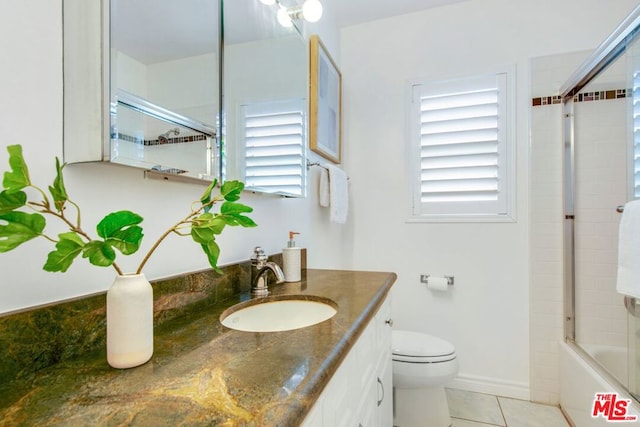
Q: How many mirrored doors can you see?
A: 2